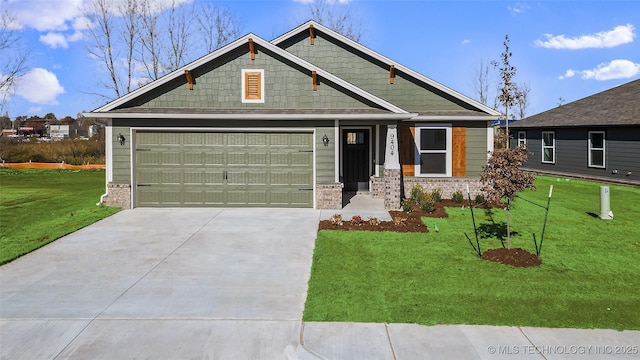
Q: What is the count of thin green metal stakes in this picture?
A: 2